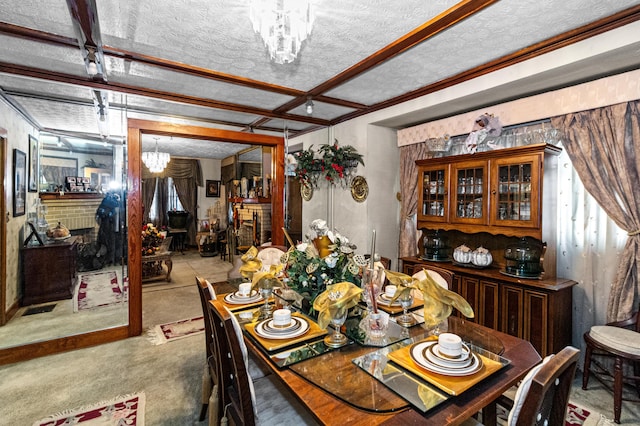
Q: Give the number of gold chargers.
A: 4